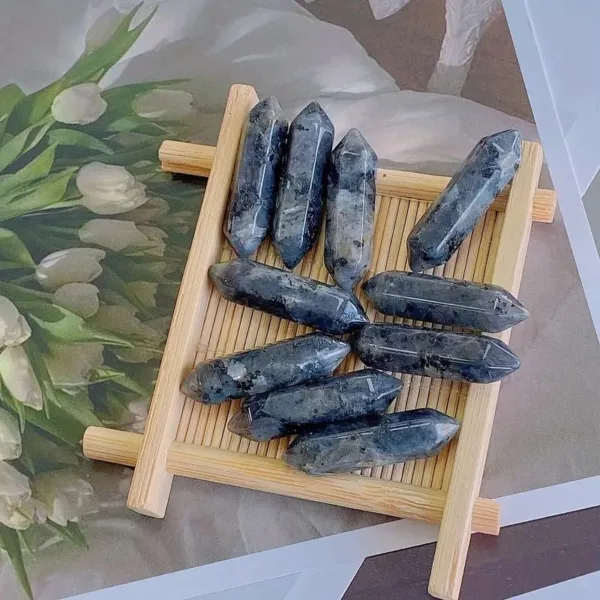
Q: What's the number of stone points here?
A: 10